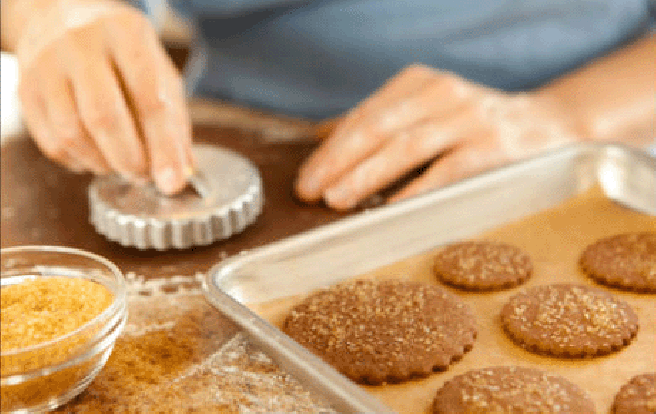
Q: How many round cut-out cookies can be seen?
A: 6